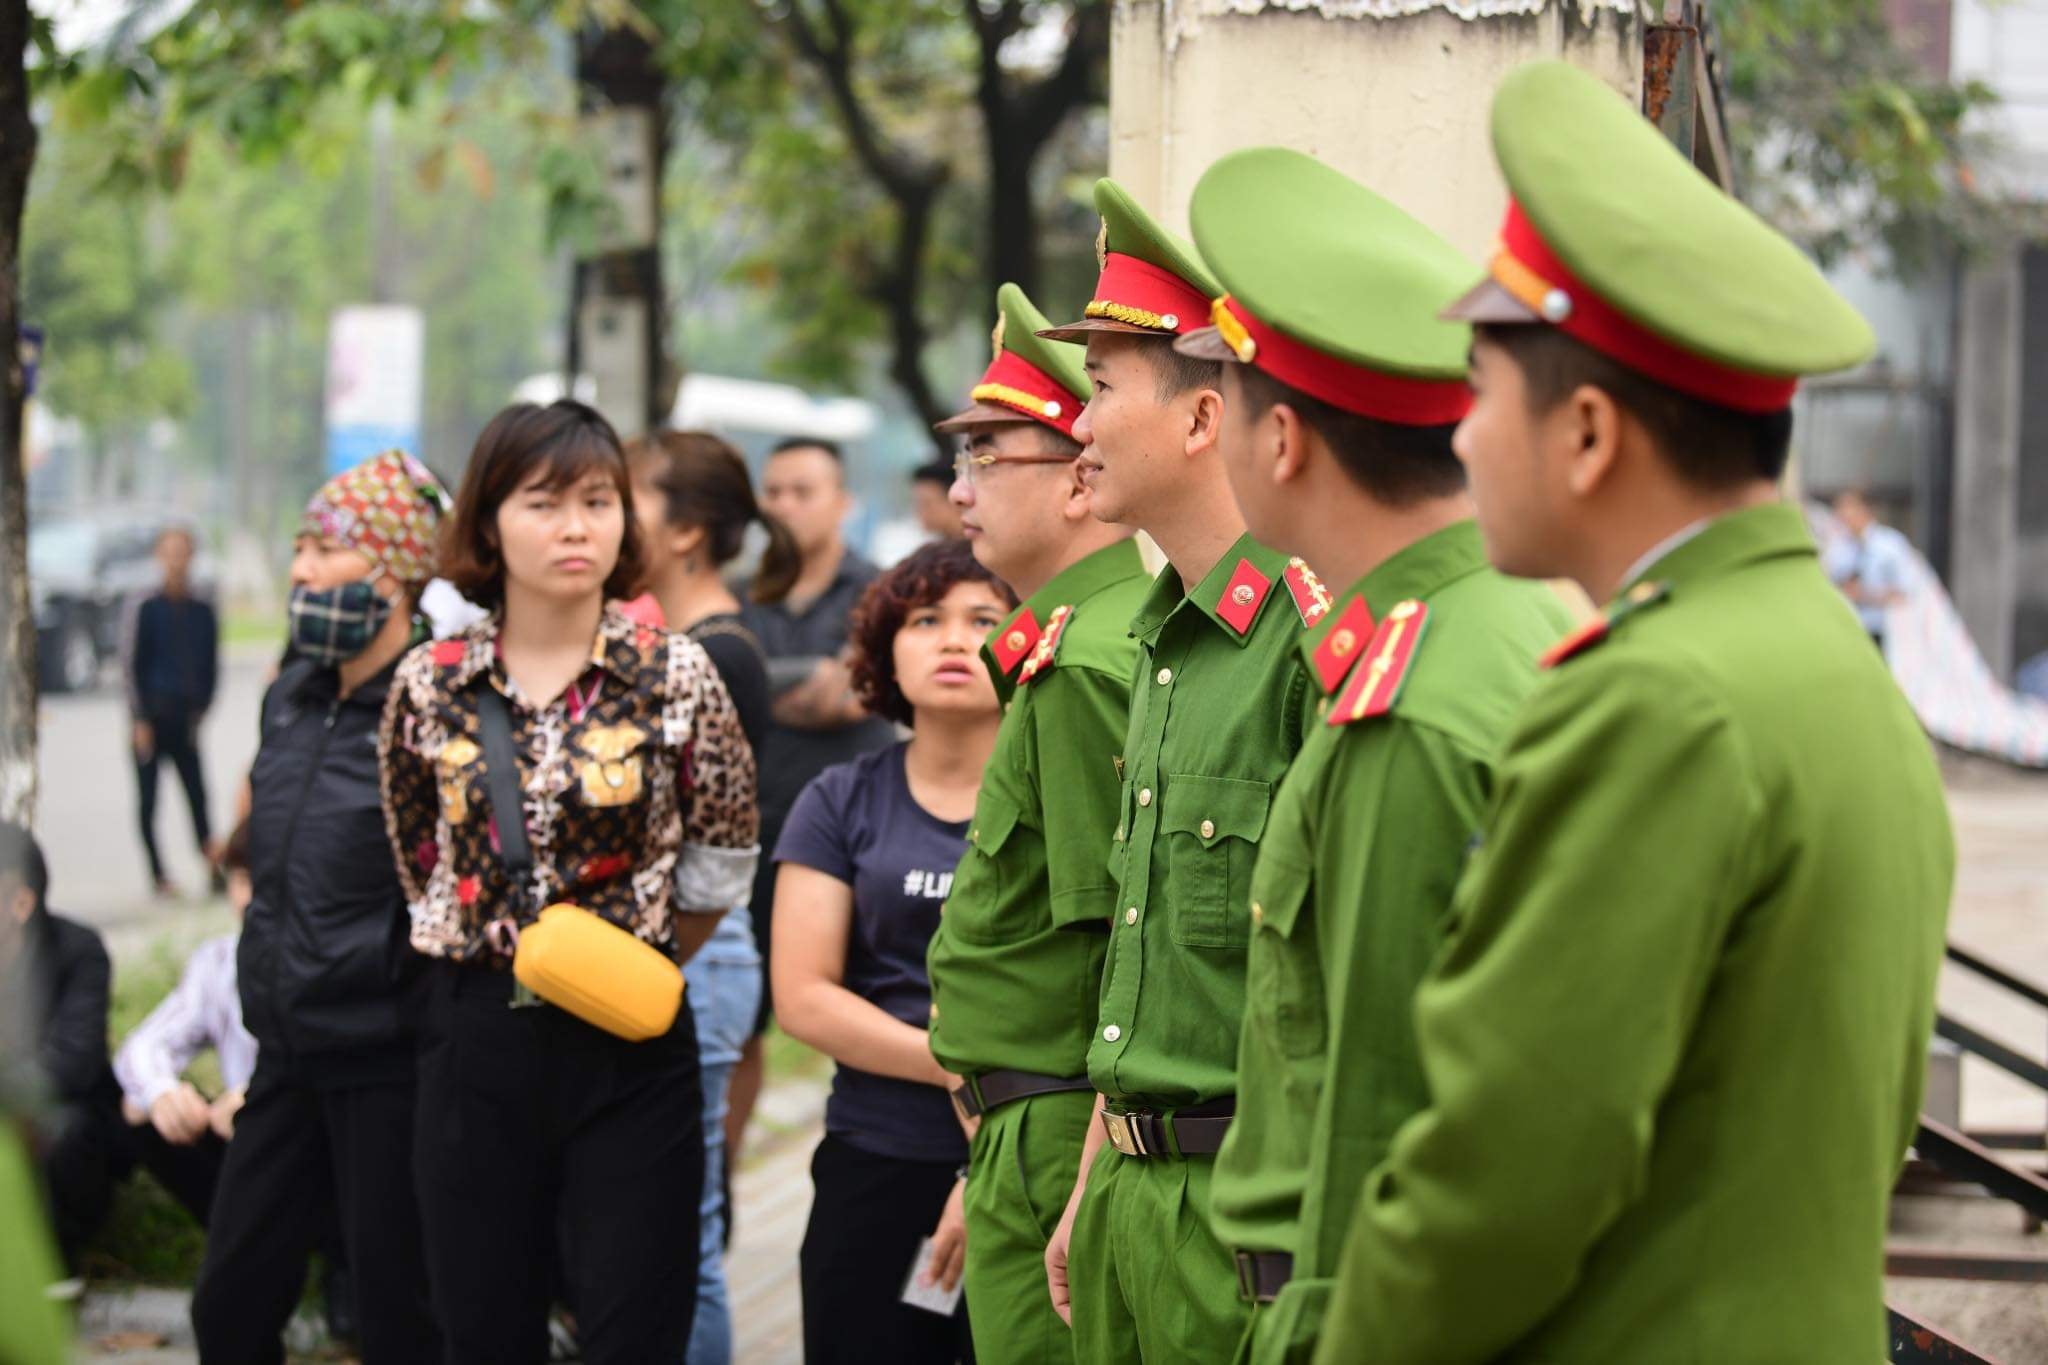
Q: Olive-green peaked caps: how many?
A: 4